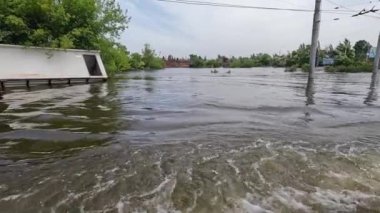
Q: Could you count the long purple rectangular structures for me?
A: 0